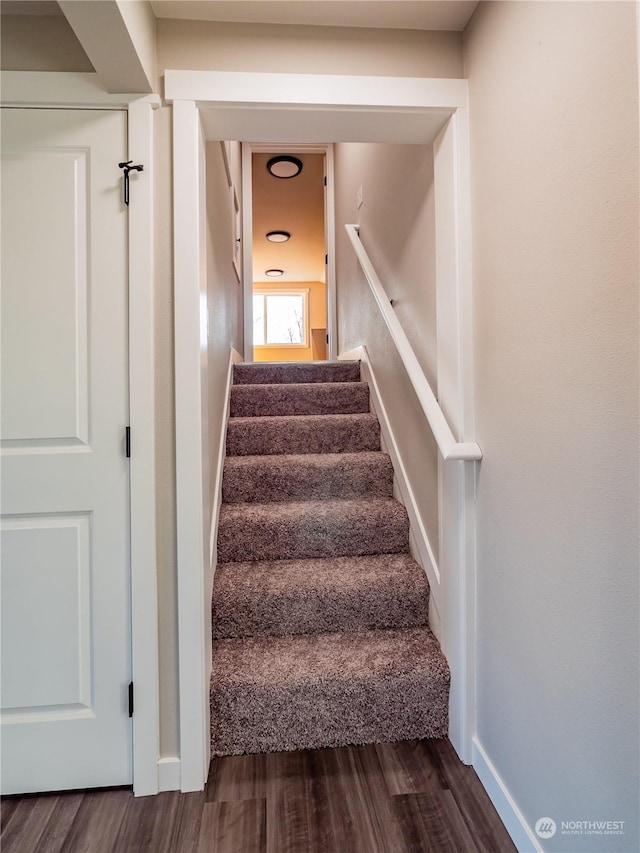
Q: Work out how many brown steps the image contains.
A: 7